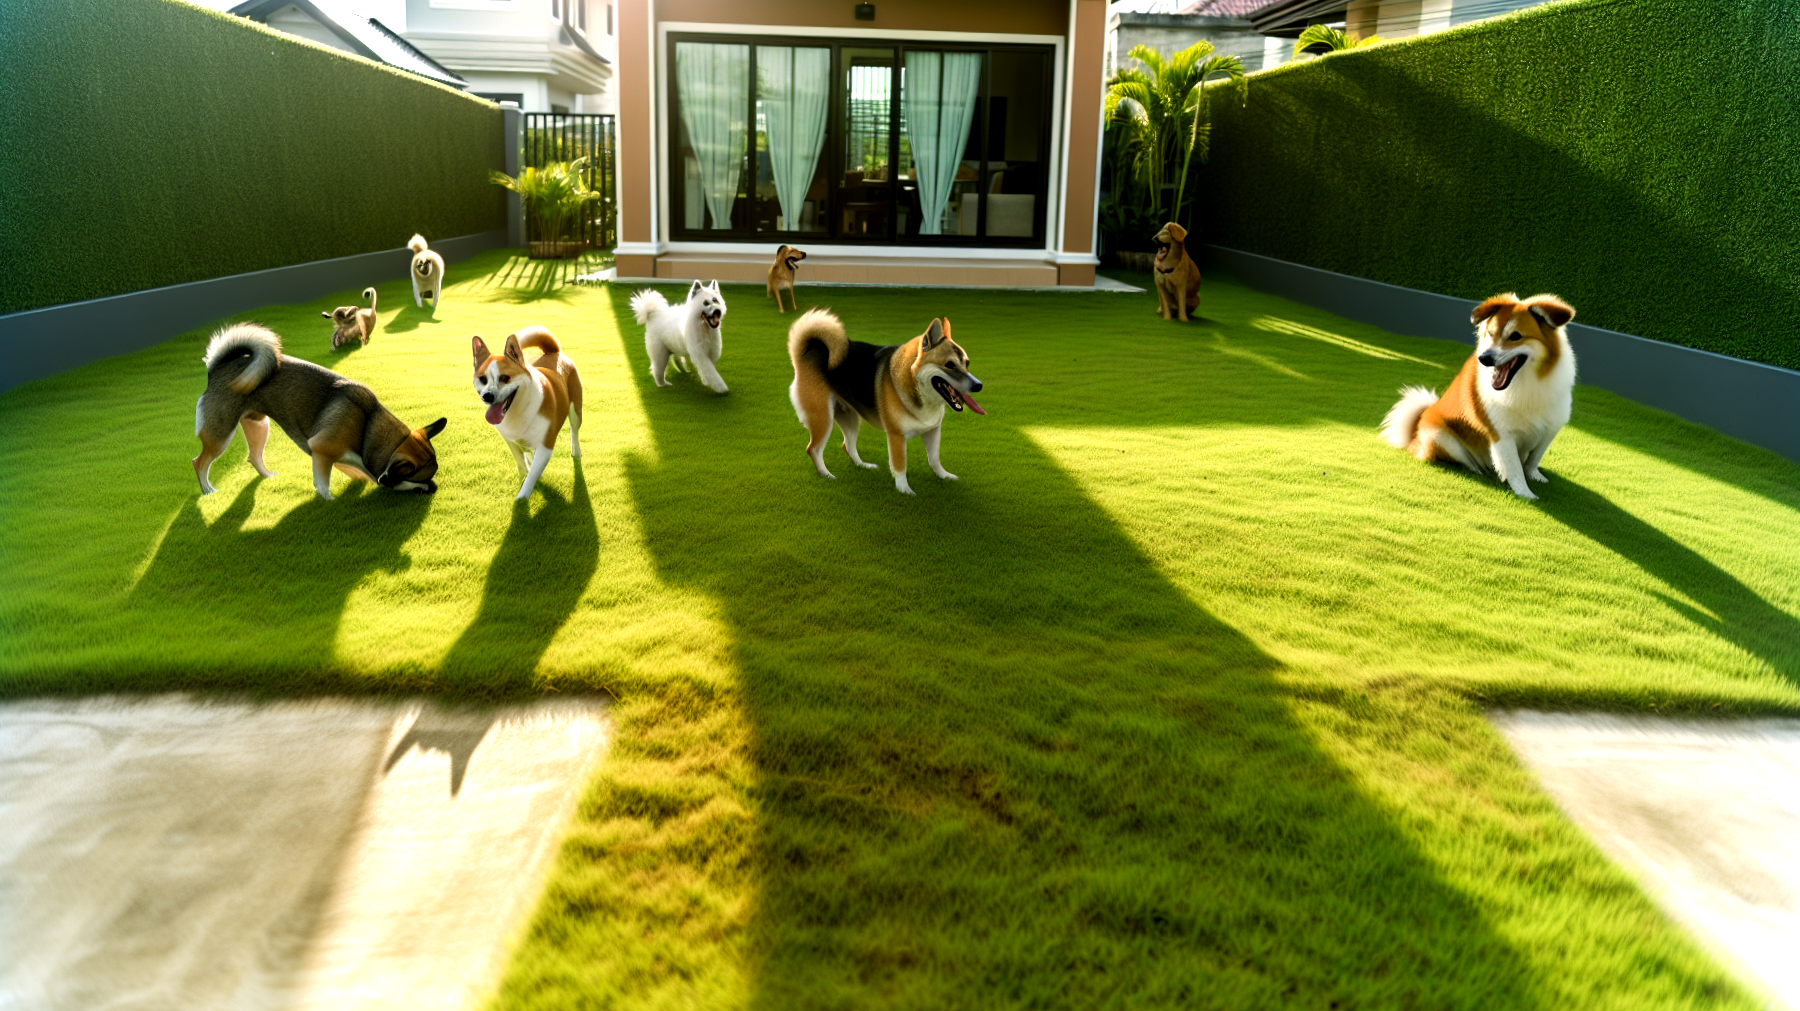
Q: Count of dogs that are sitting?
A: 2